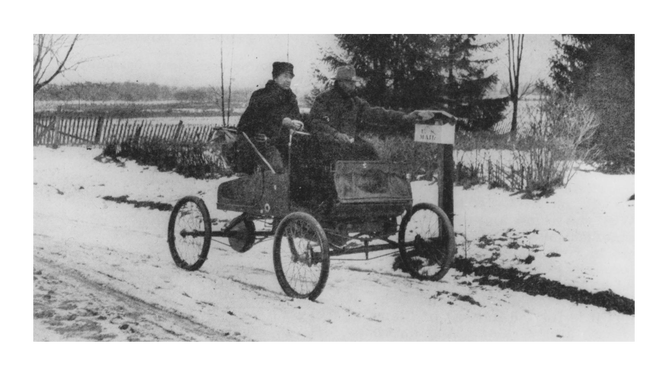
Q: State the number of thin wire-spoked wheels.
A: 3